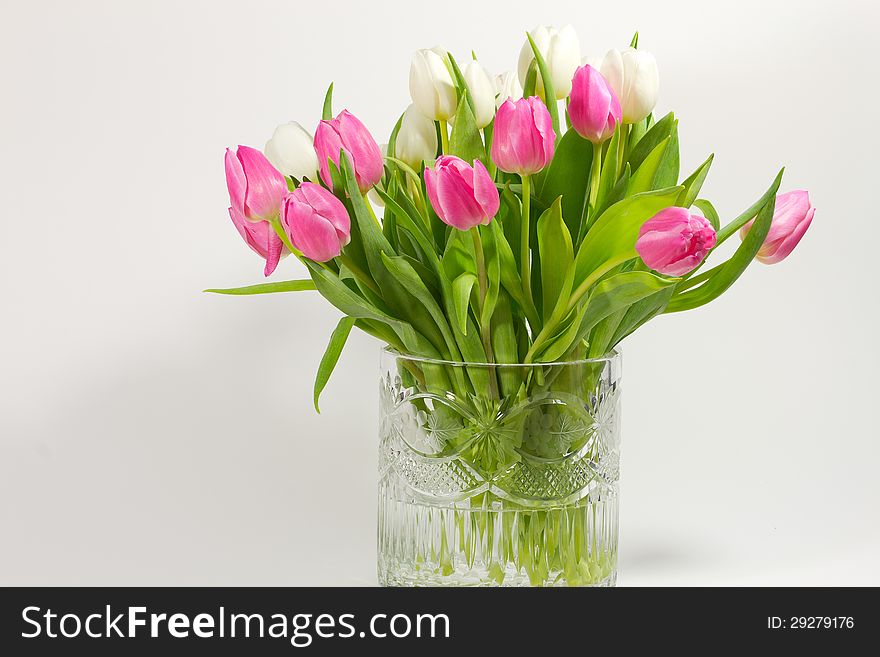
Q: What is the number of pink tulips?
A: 9